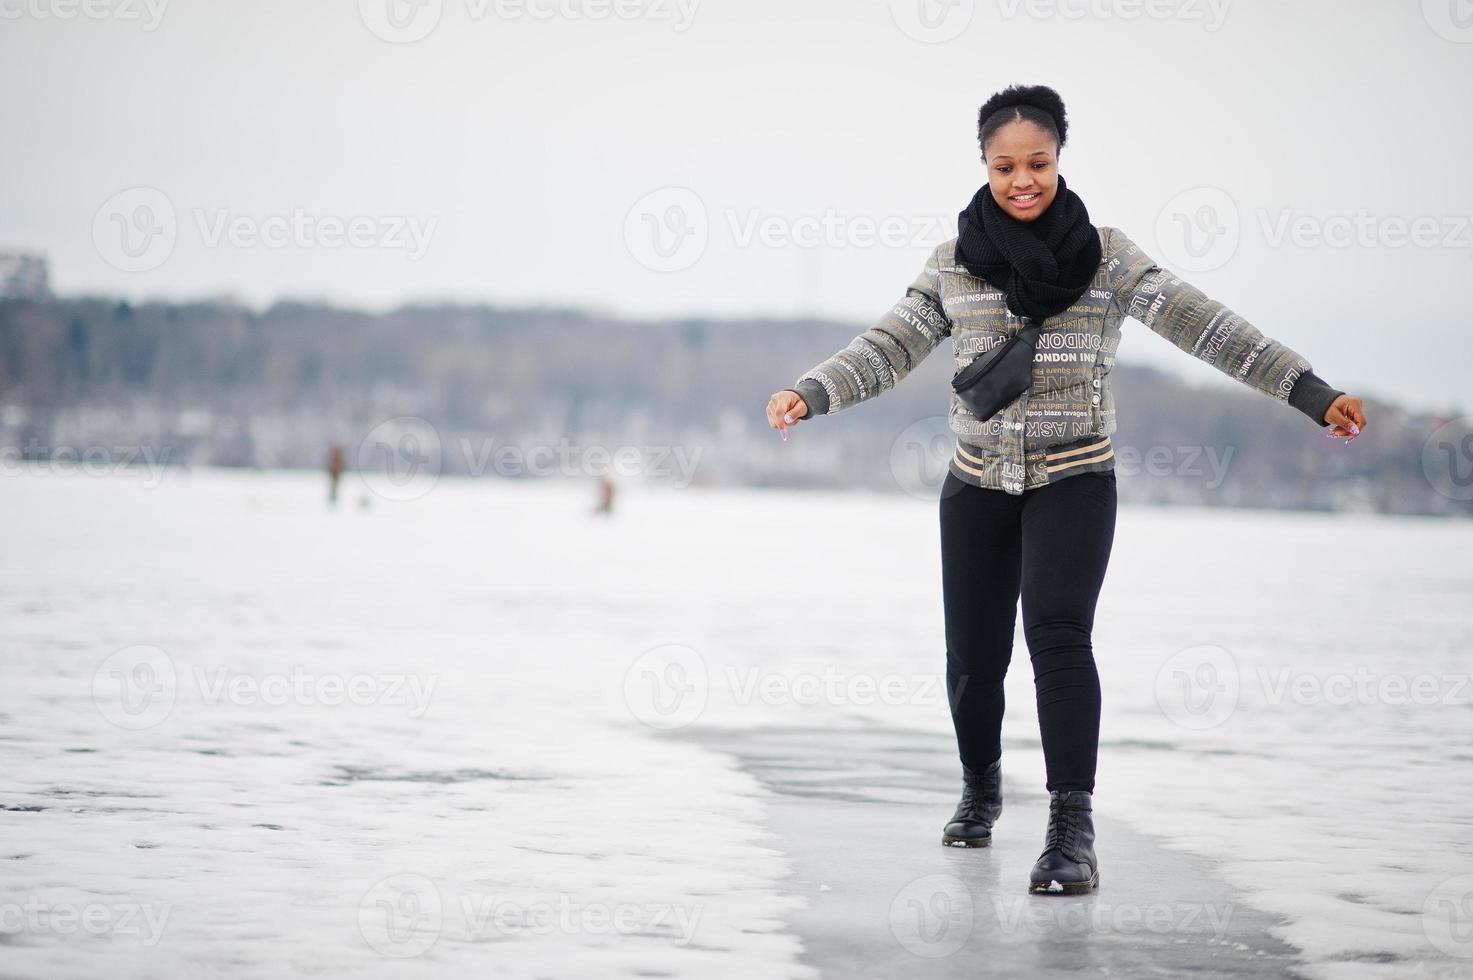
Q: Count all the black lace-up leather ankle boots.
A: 2